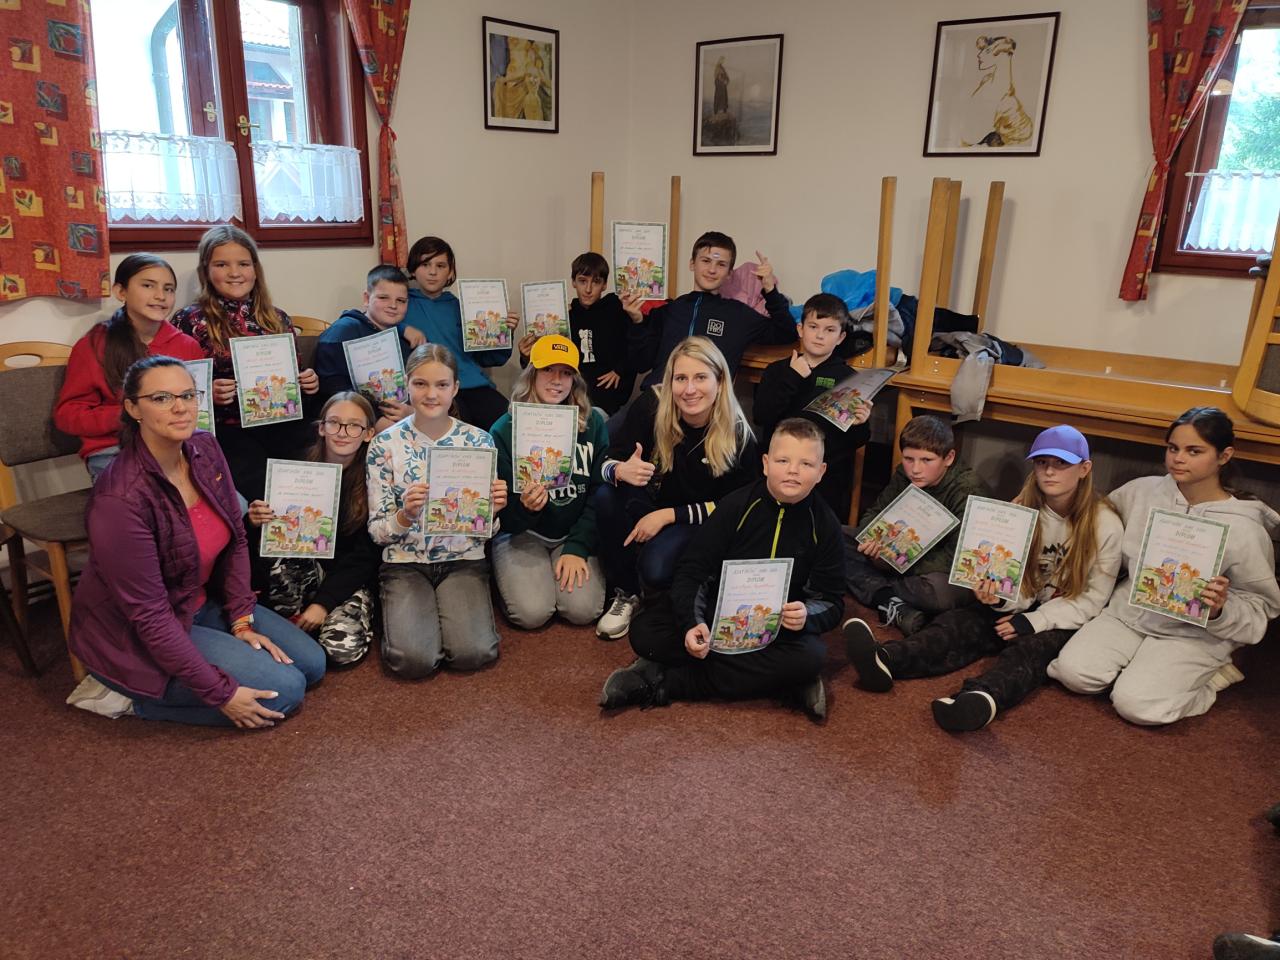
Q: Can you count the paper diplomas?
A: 14